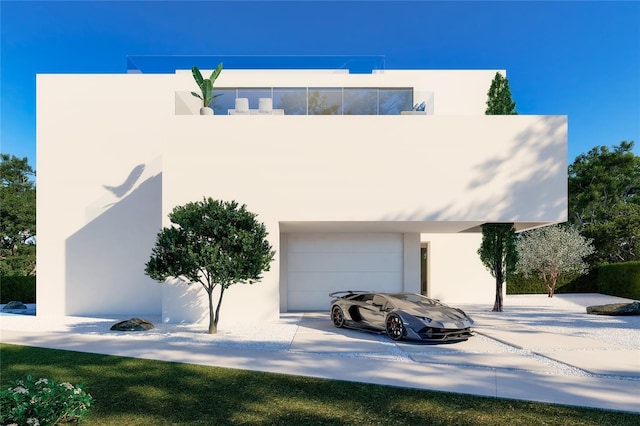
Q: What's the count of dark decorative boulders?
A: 3